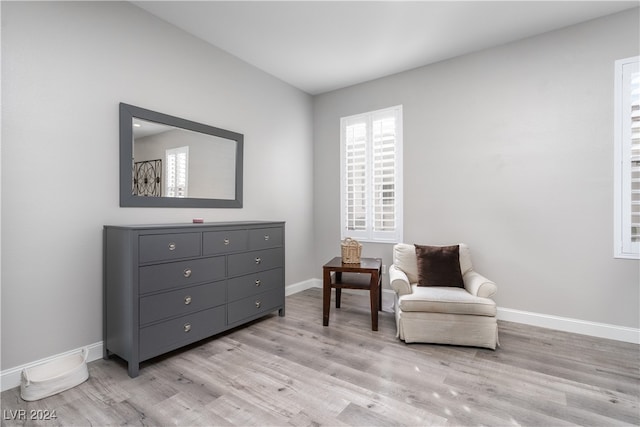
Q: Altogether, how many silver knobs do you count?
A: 9